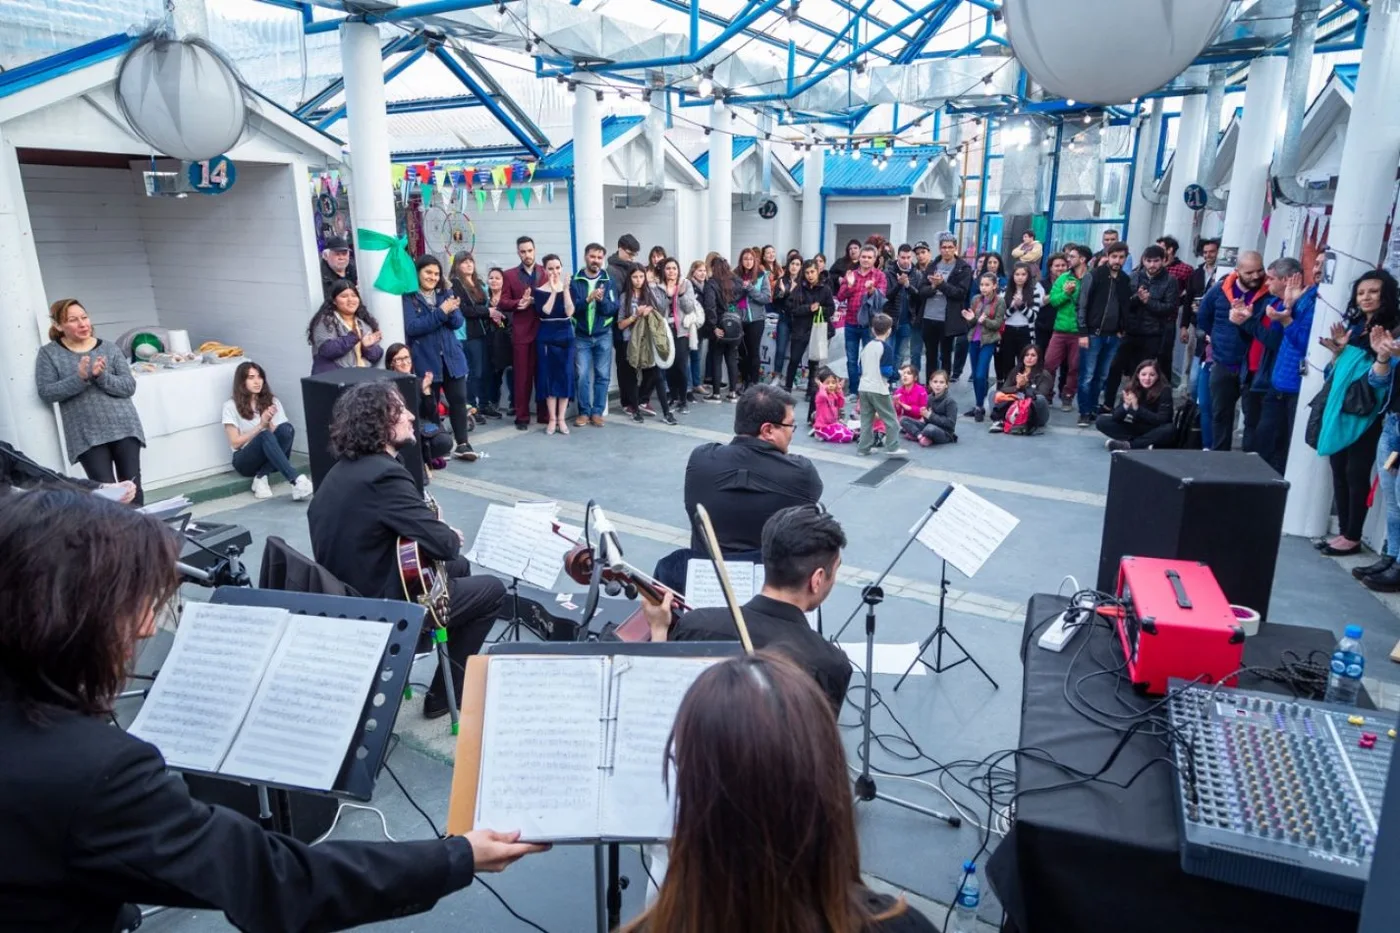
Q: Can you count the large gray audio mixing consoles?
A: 1